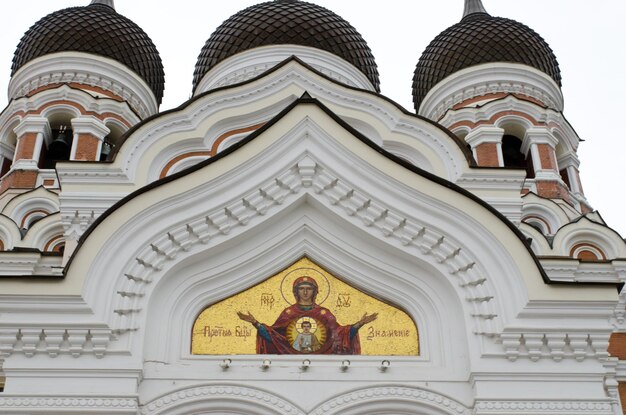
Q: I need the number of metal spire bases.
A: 2